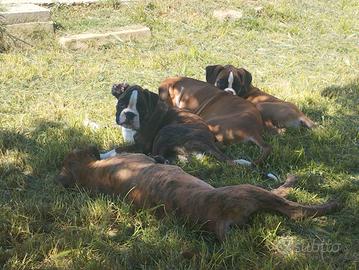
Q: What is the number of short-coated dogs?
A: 4